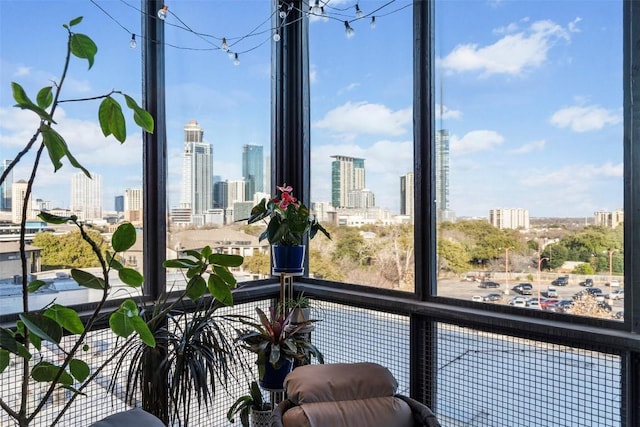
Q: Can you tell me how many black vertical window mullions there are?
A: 4